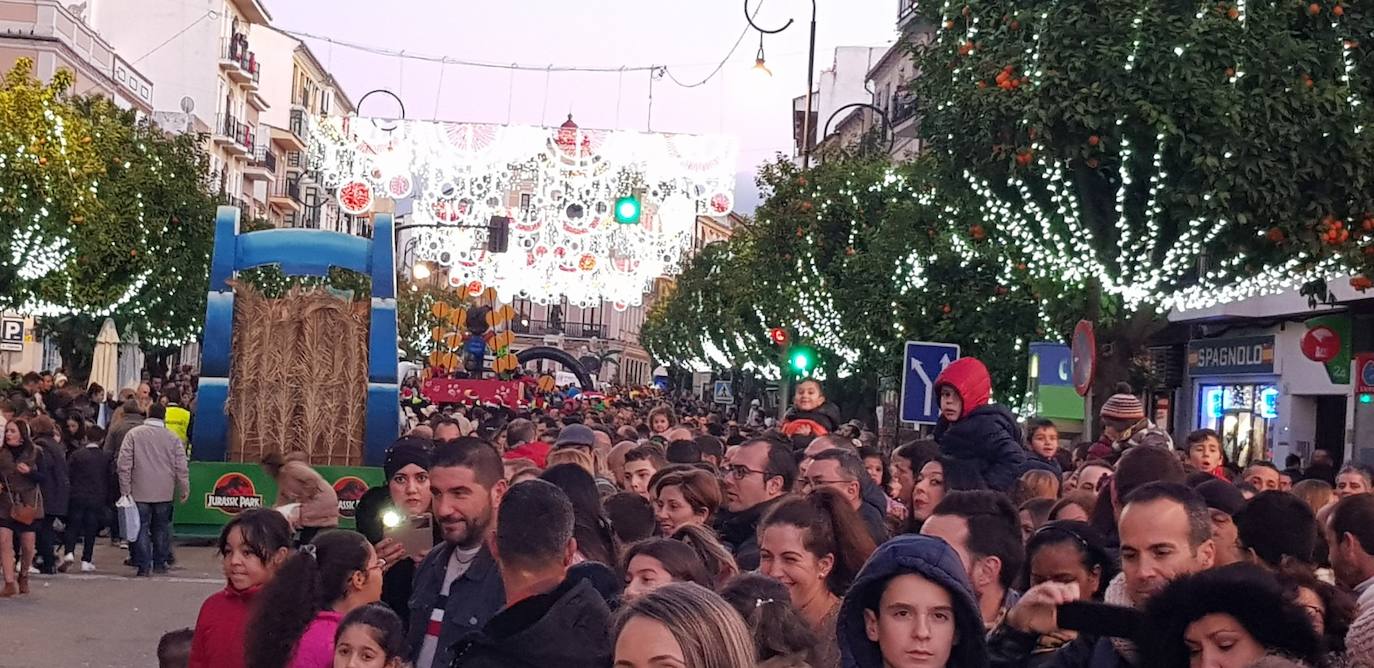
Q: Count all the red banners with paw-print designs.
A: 1